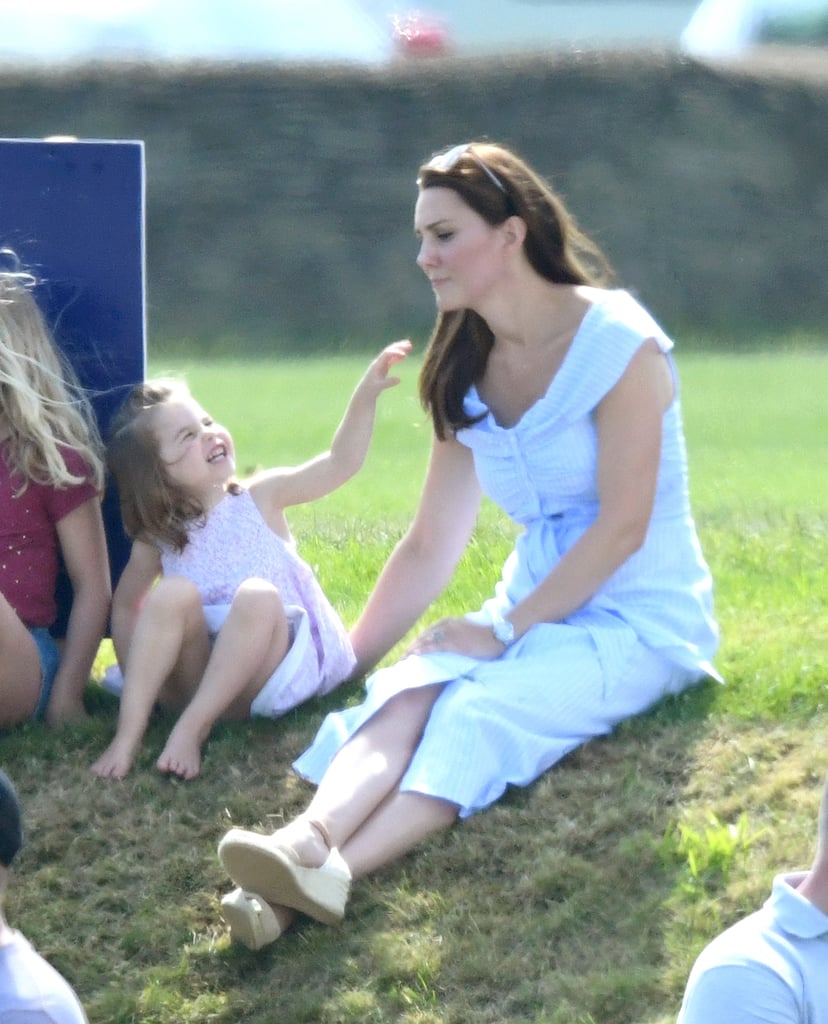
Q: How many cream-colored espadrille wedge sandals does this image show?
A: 2